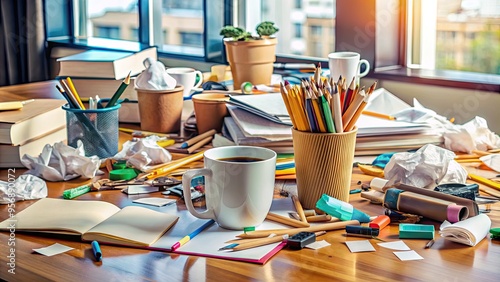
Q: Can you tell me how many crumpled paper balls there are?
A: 6